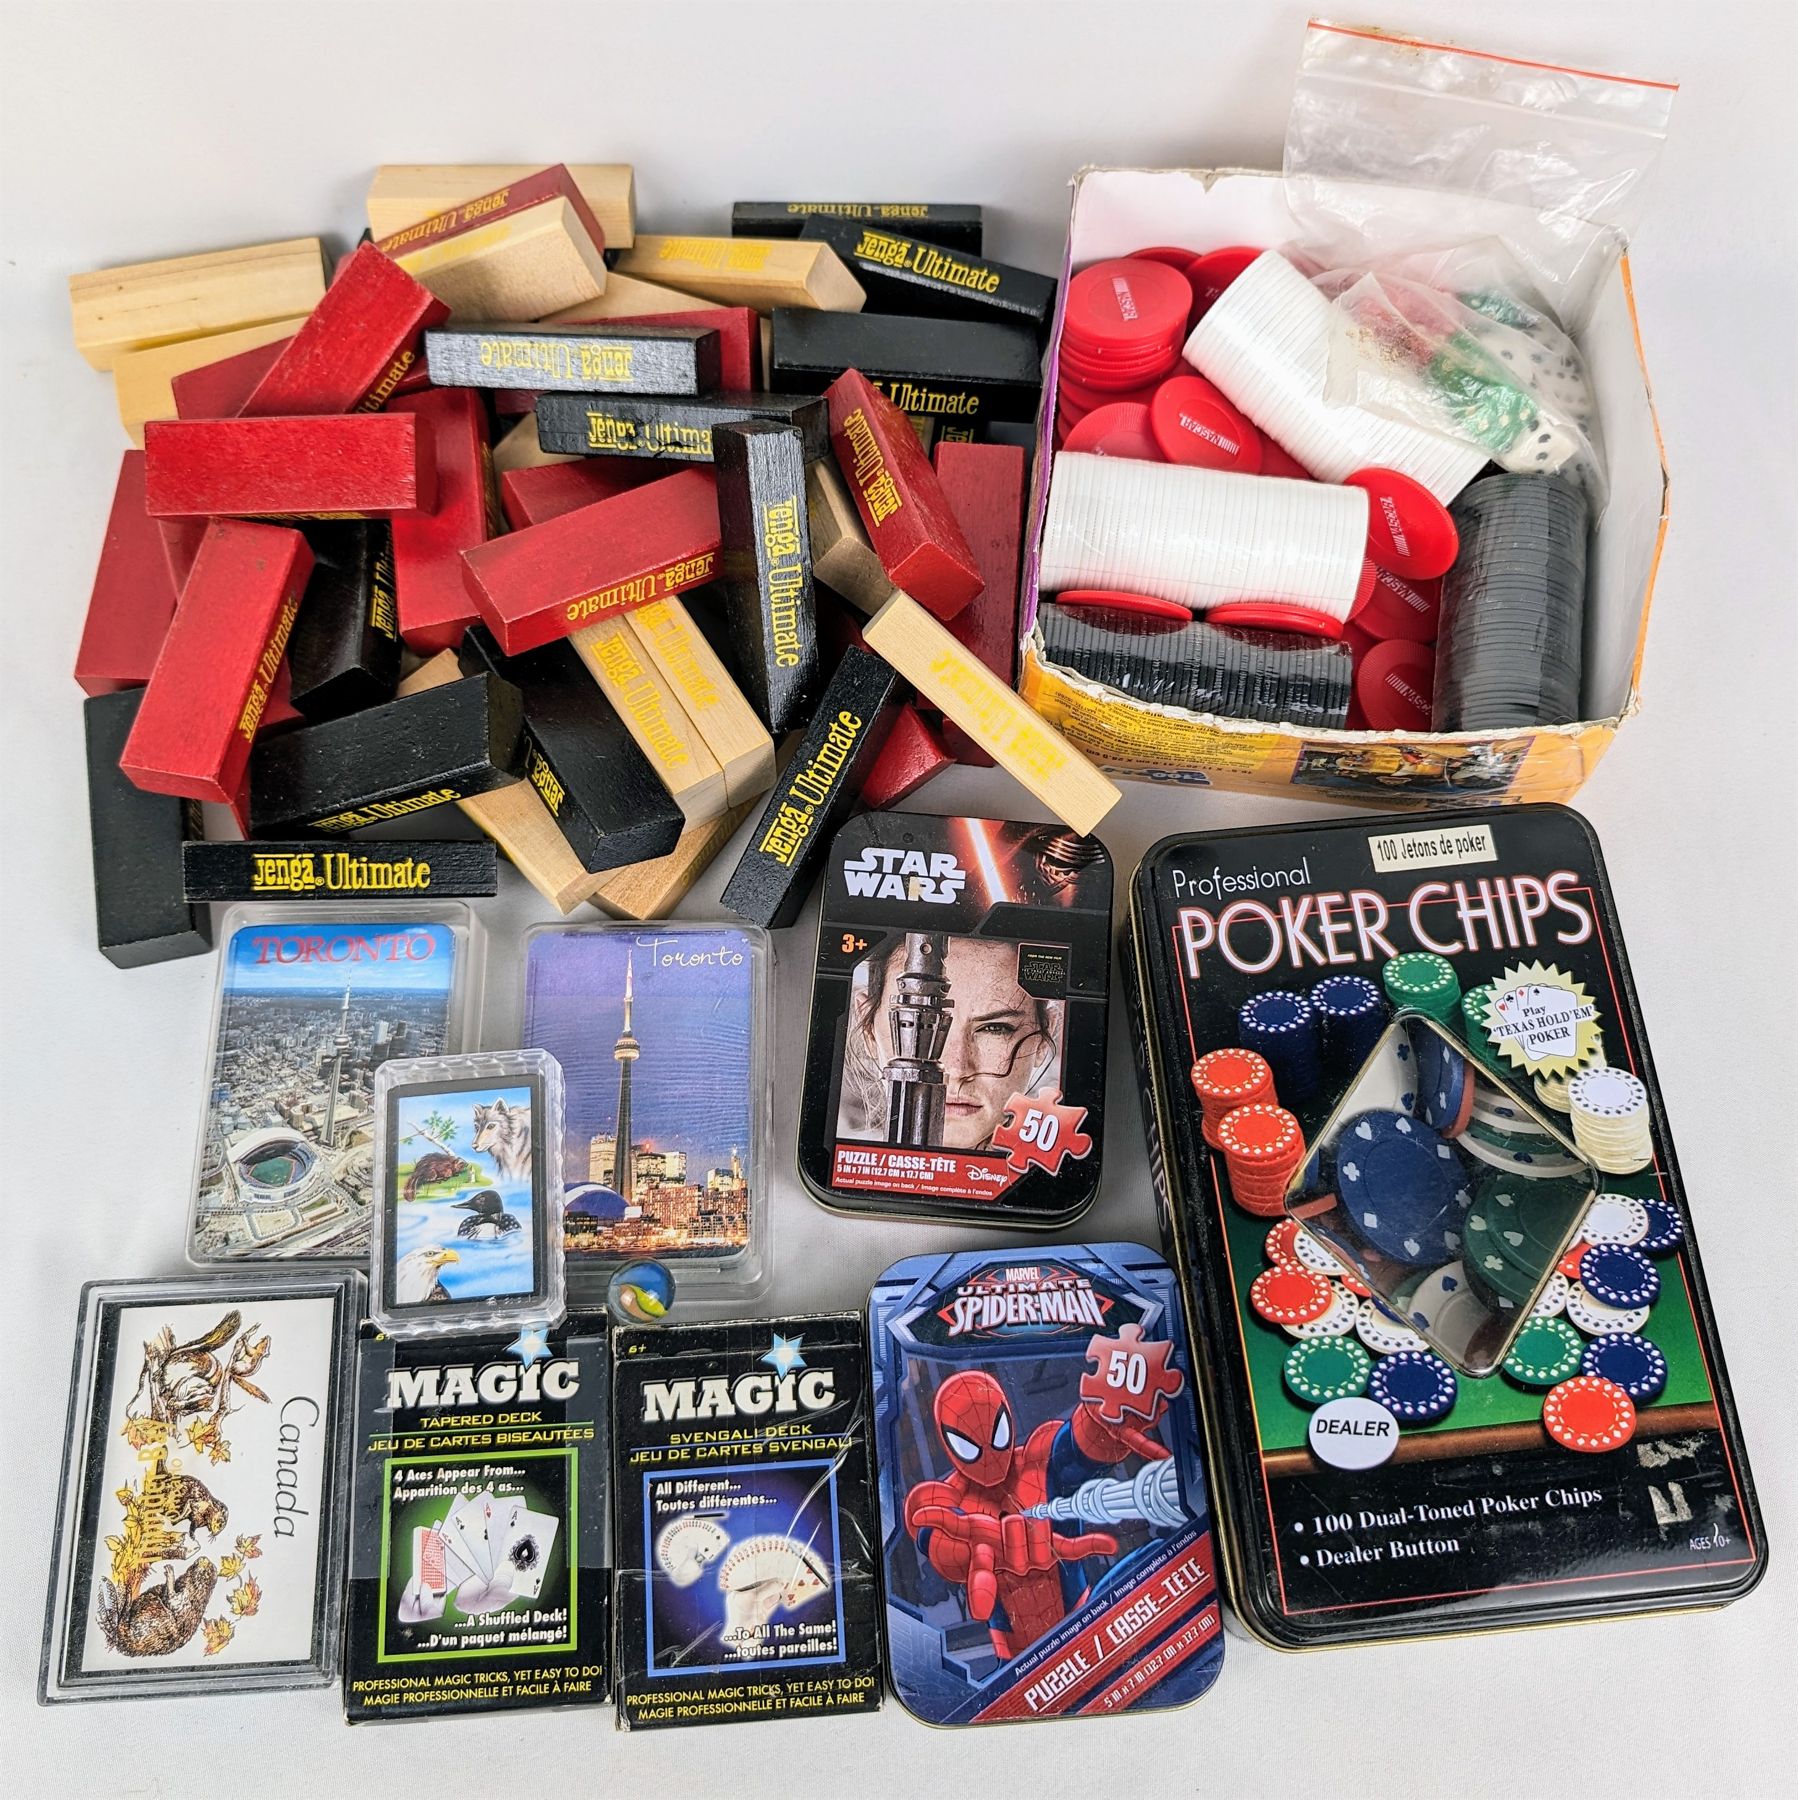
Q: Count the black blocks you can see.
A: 13